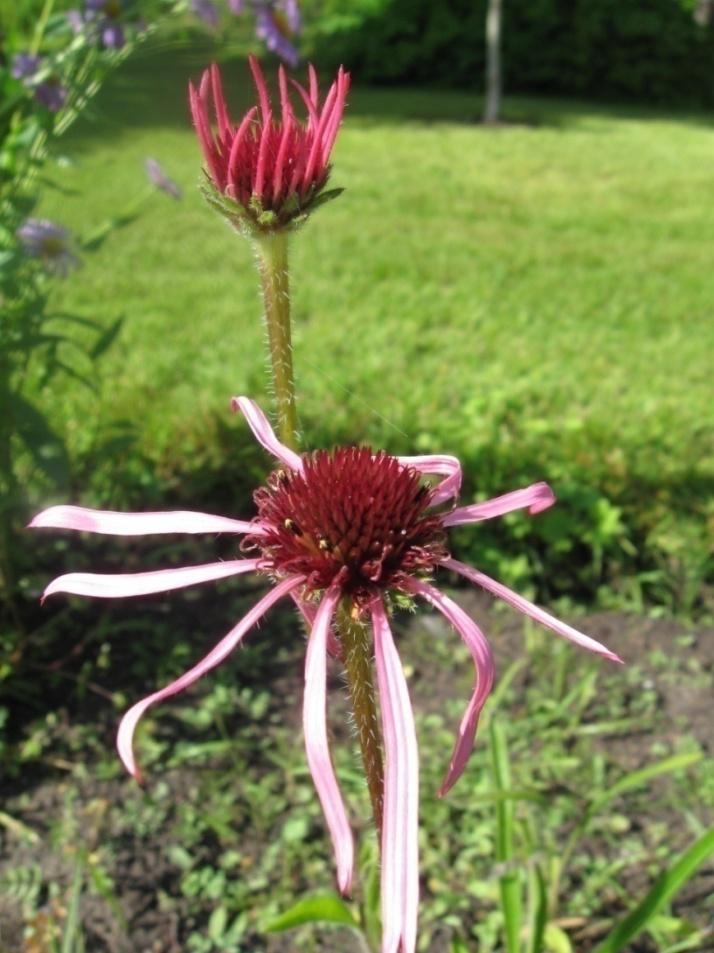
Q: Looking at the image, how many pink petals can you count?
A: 11